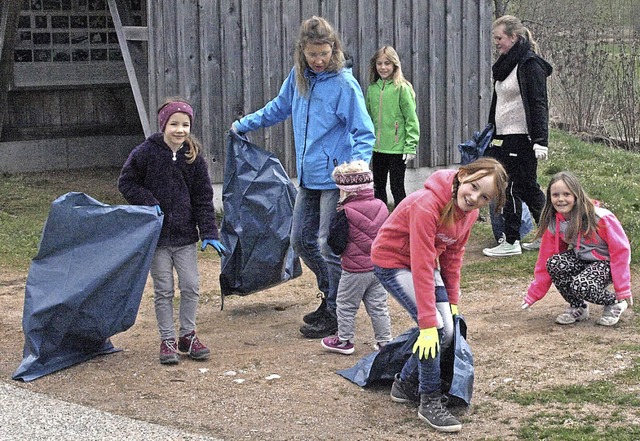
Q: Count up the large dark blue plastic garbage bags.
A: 4